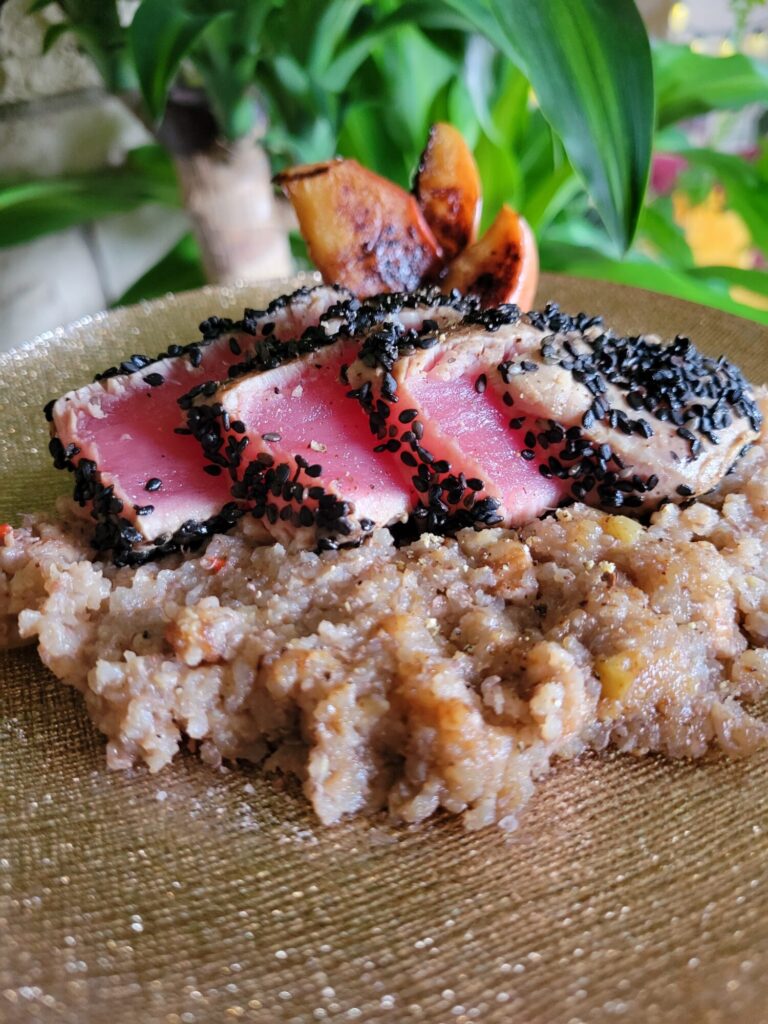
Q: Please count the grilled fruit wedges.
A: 3